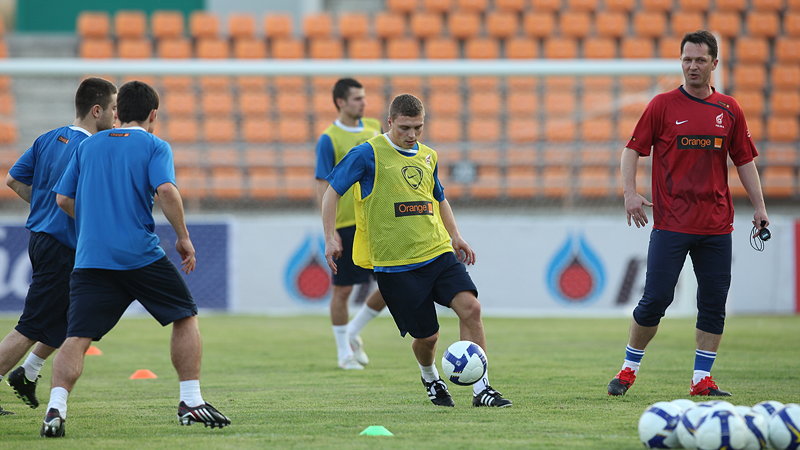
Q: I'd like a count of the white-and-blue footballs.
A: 9